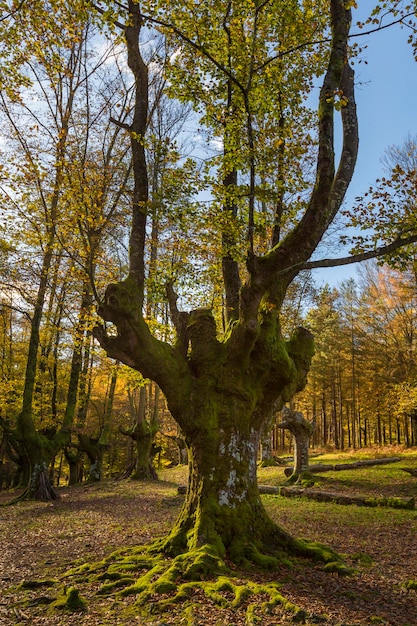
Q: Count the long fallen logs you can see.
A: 2